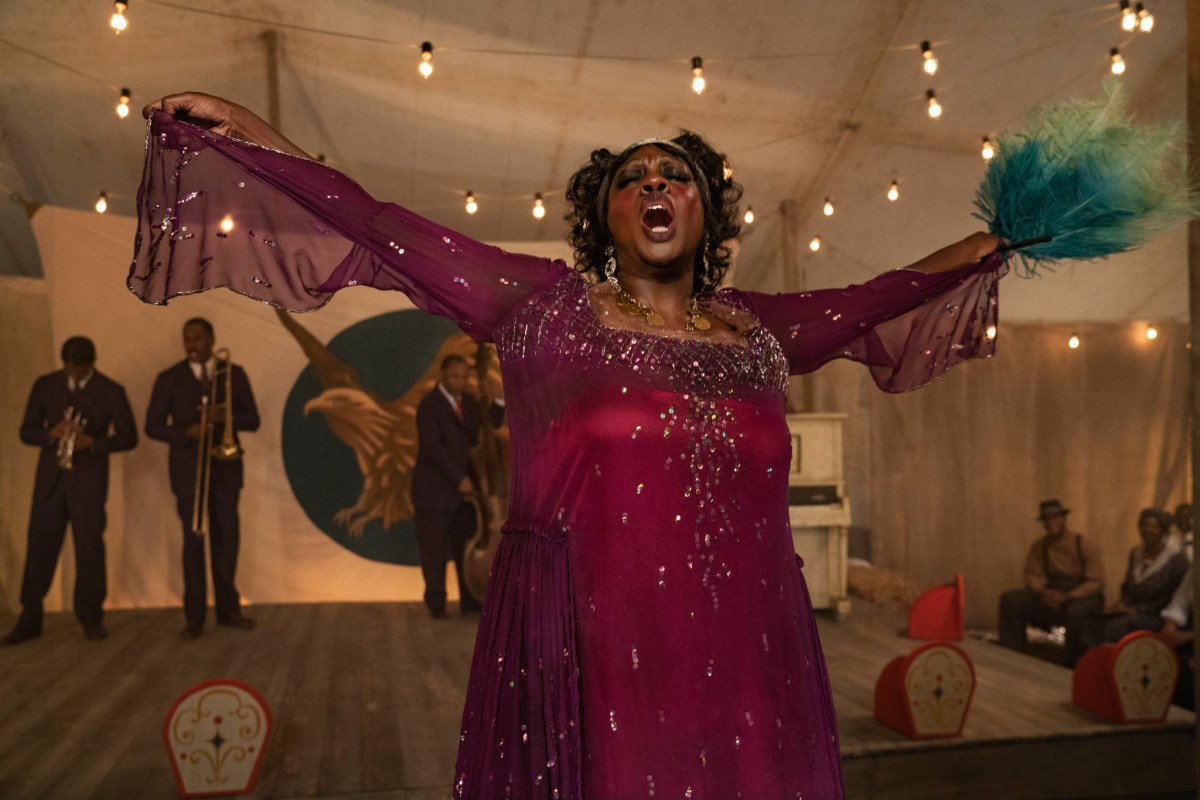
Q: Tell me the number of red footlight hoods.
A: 4